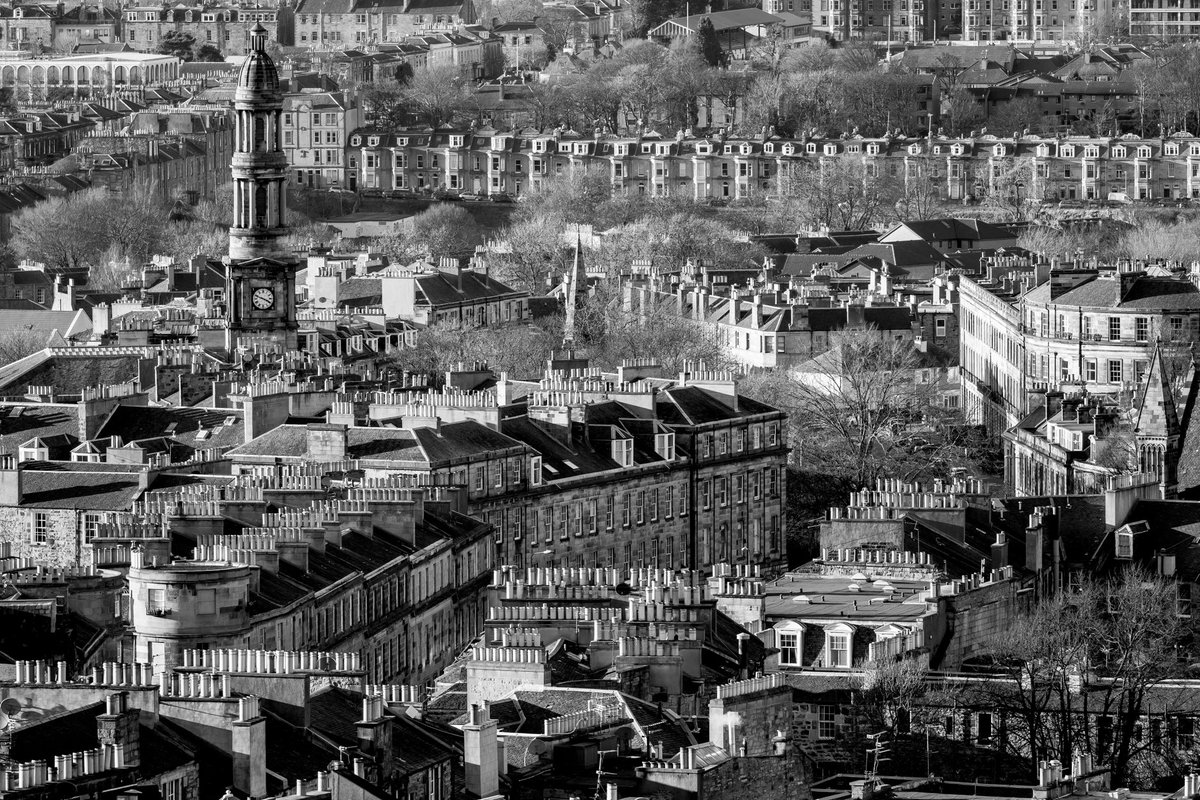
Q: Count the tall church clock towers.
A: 1